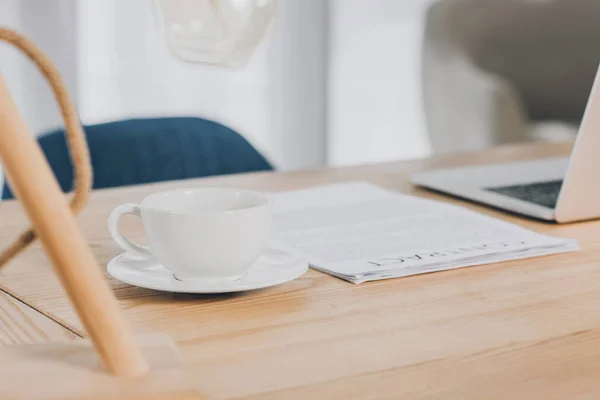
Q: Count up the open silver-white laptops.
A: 1